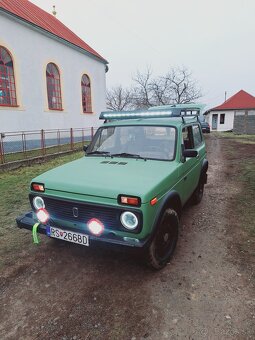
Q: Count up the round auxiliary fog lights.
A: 2